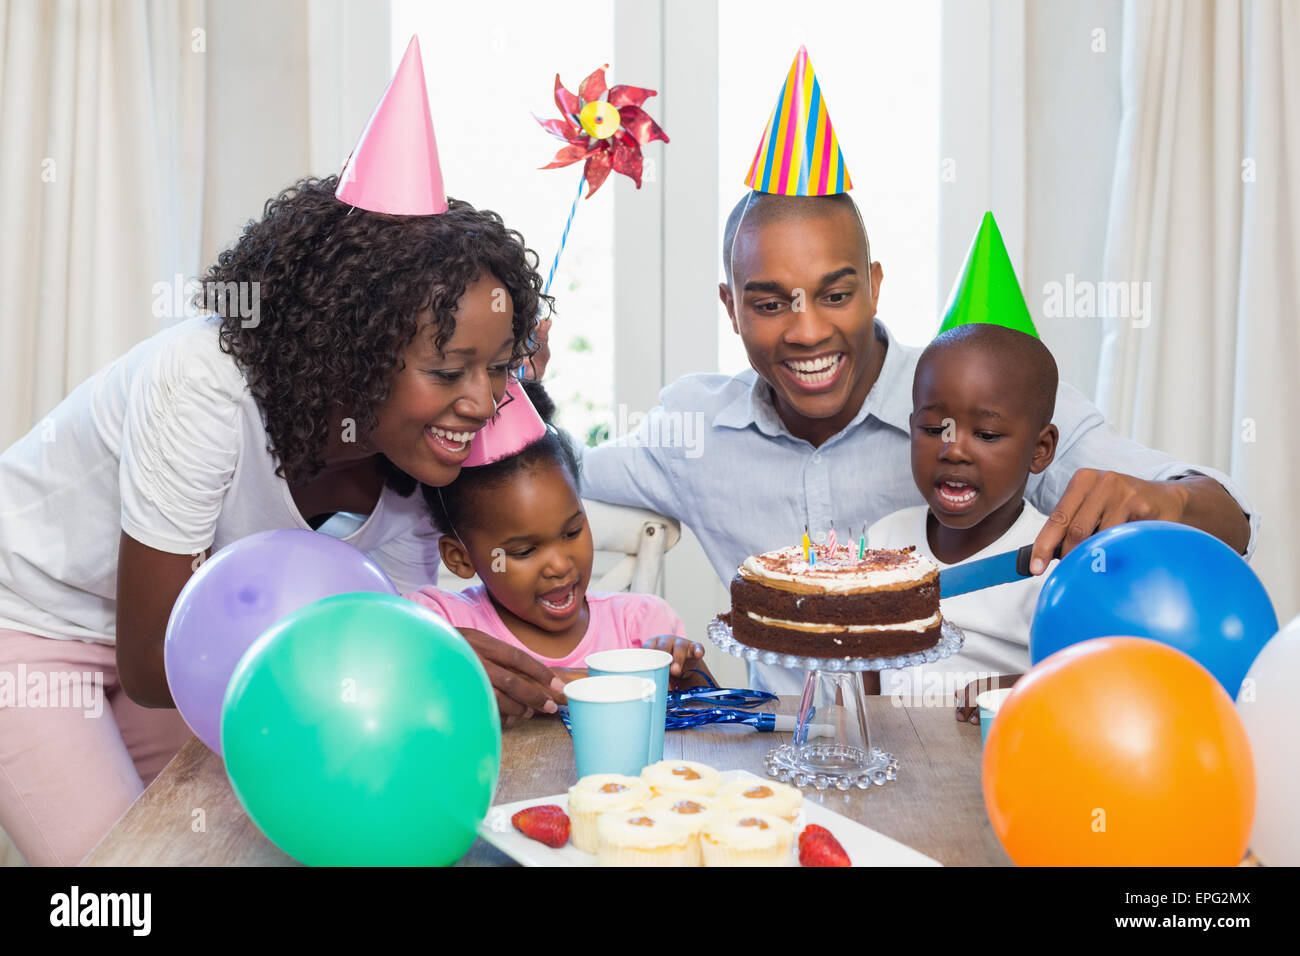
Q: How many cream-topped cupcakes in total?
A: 6